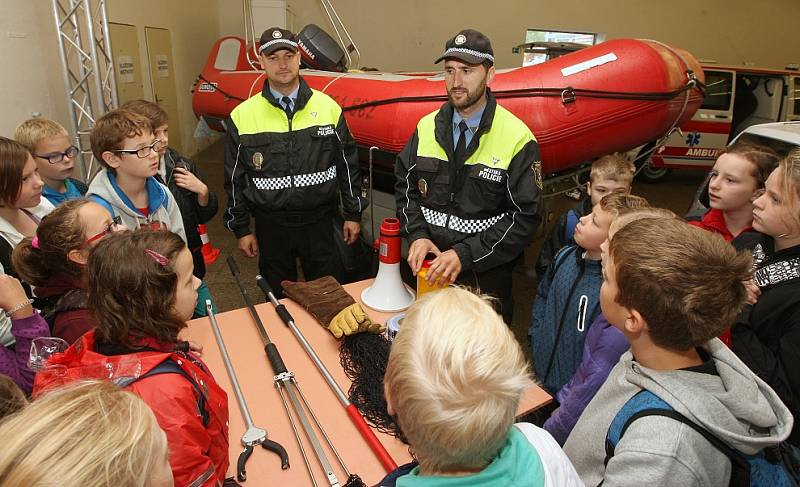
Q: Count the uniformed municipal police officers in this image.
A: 2